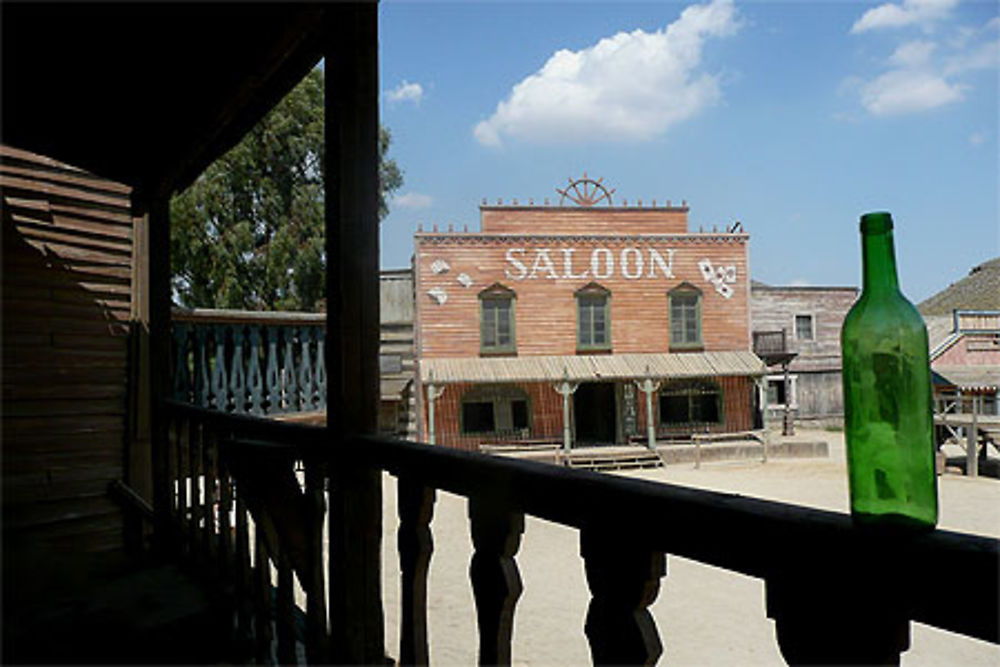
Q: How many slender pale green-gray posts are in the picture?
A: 4